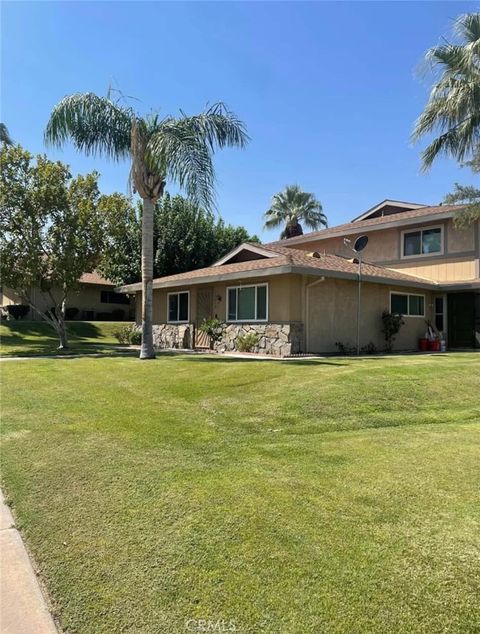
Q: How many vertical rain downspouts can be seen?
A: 1